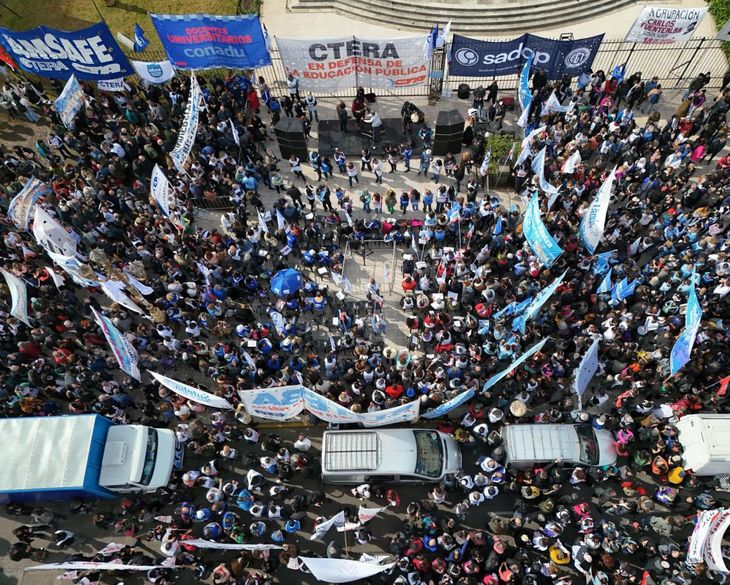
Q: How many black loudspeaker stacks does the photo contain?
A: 2